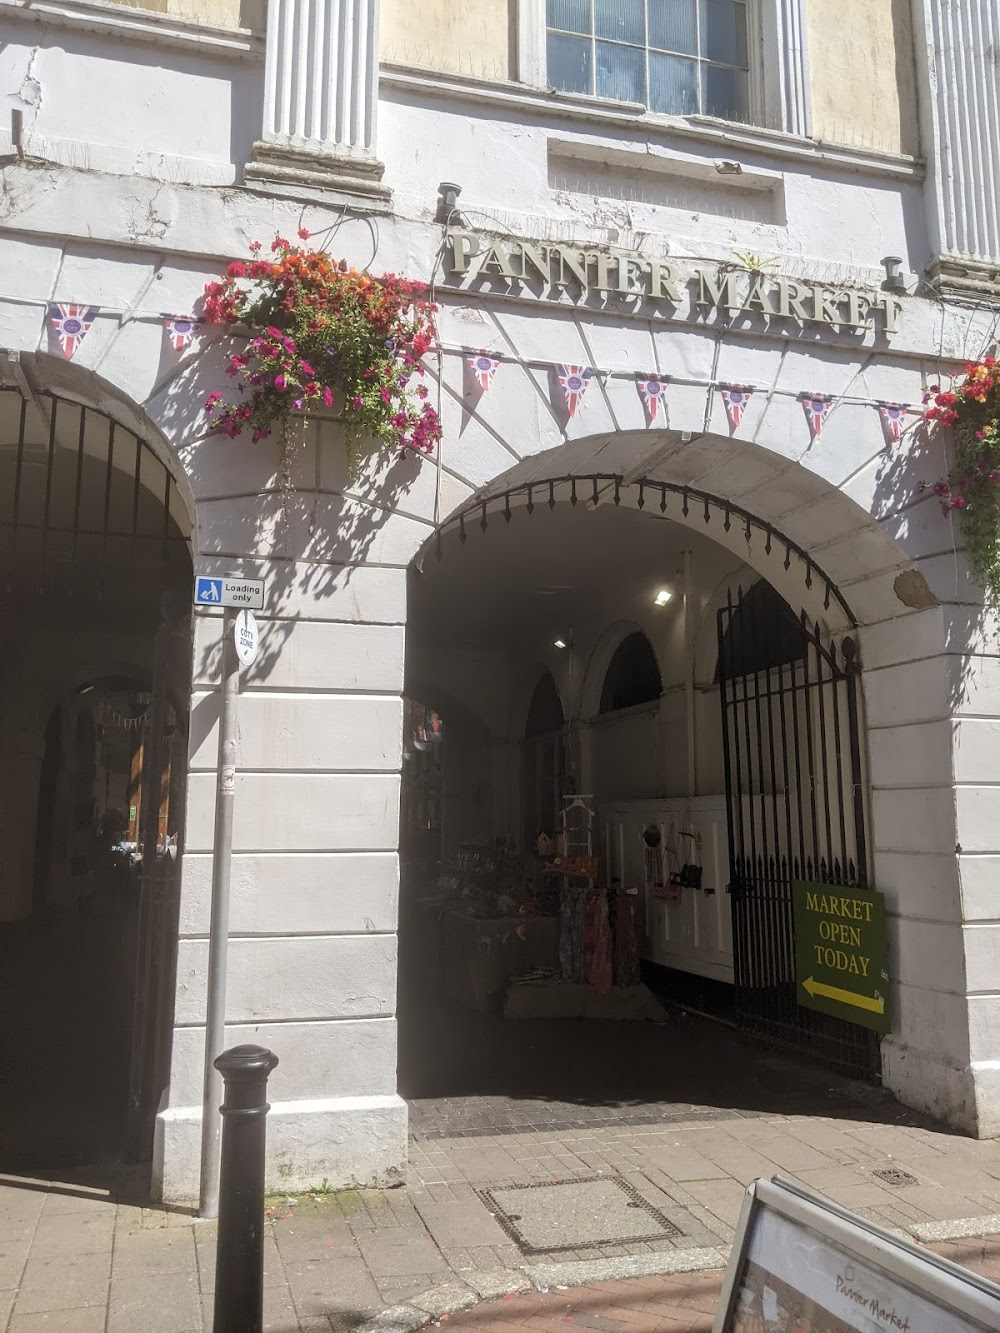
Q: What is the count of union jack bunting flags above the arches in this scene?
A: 8